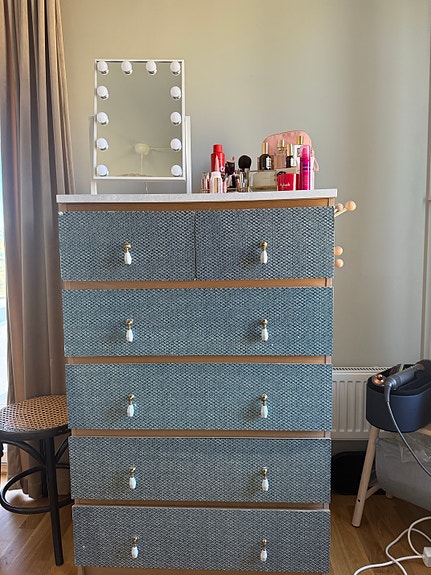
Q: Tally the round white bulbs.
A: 12